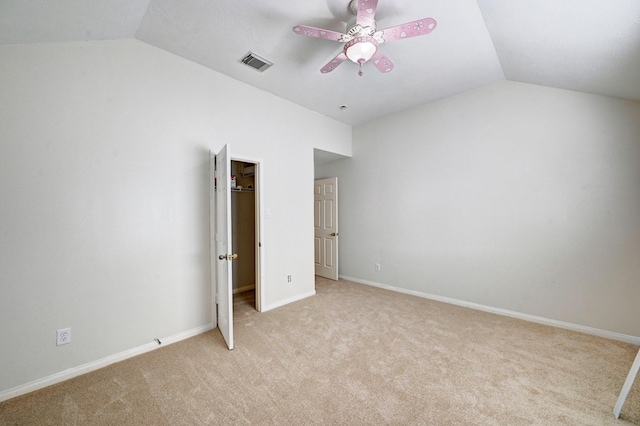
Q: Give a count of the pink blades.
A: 5